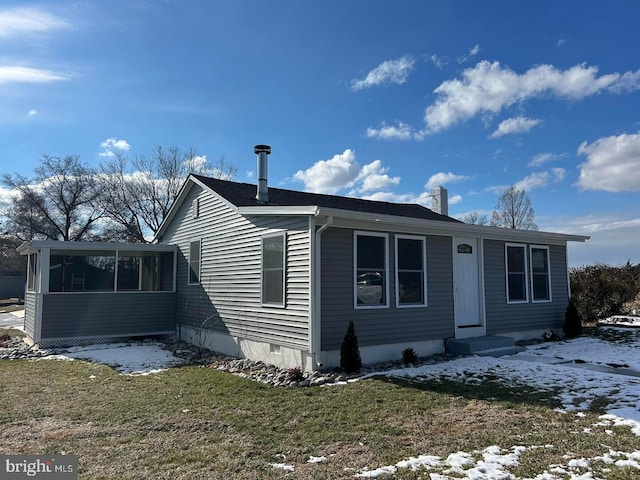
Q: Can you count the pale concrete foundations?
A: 1